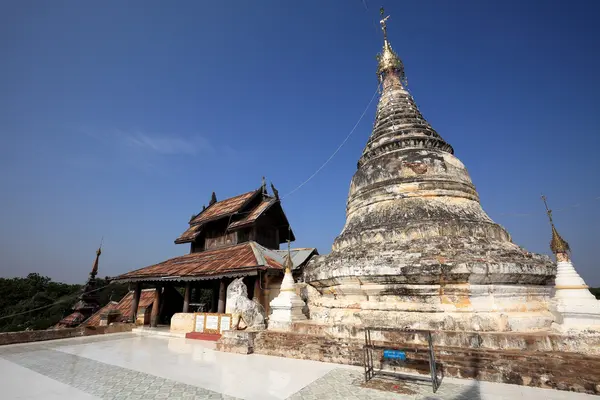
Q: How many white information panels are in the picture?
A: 3